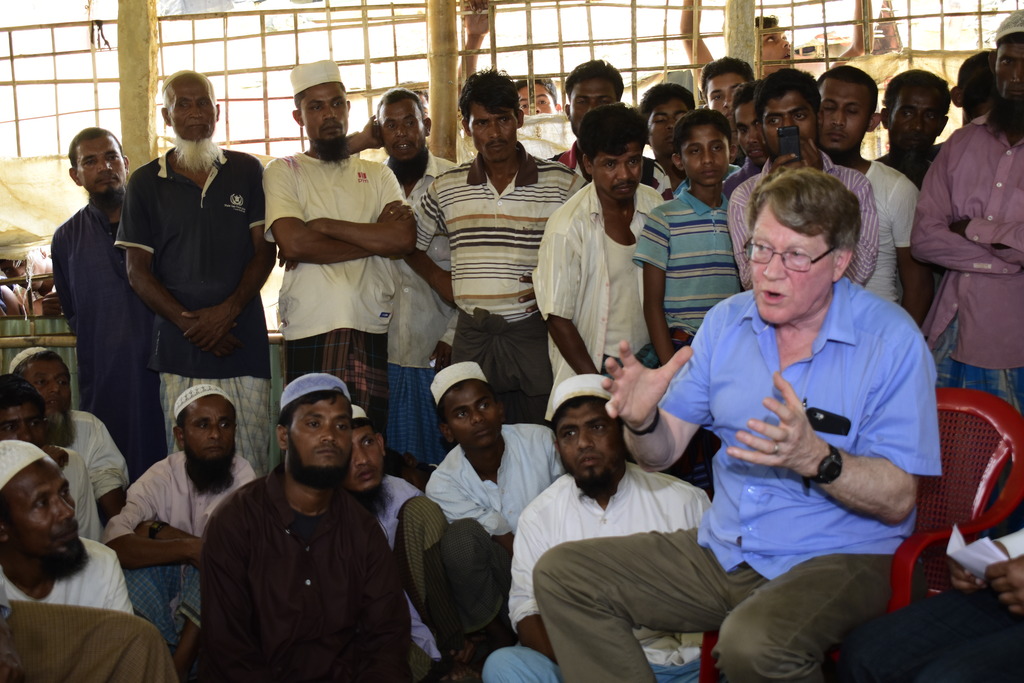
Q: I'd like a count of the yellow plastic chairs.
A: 0